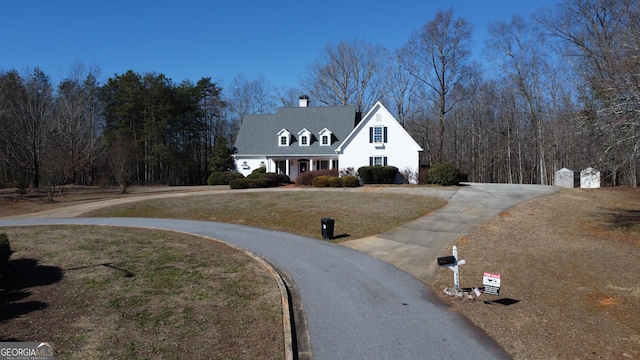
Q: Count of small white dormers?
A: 3